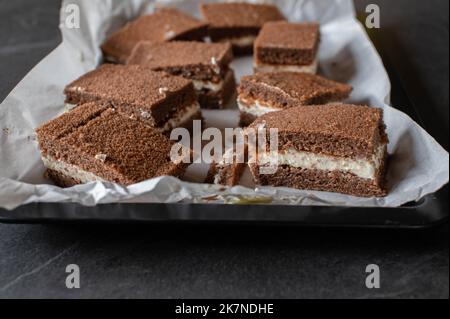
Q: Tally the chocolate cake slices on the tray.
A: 8